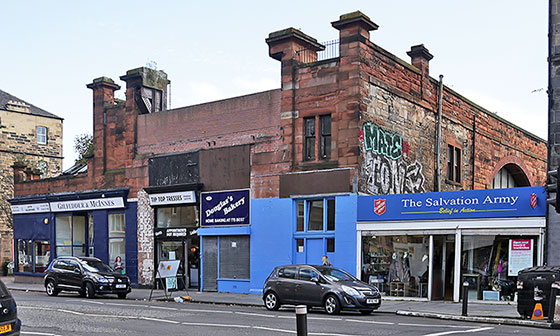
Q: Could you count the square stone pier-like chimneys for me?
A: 5